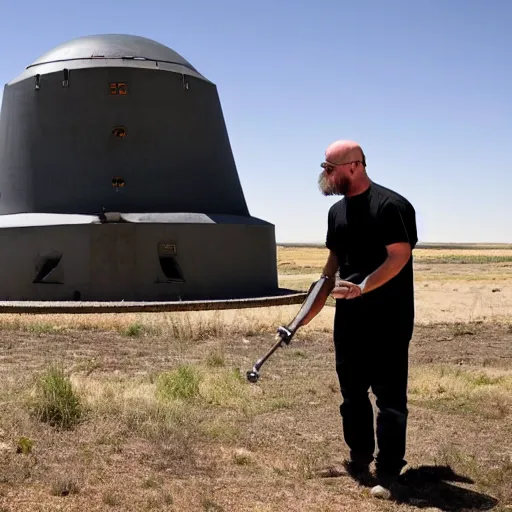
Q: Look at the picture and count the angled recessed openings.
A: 2